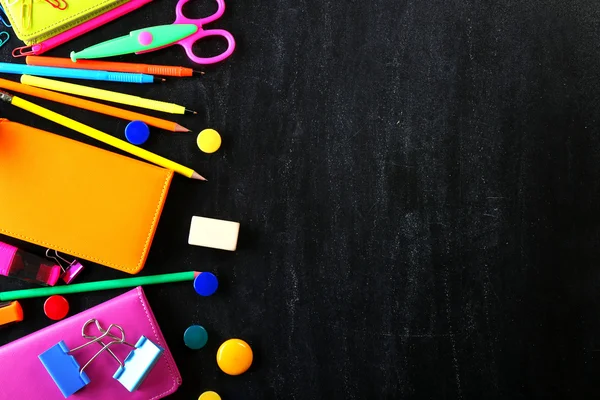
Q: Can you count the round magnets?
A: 7